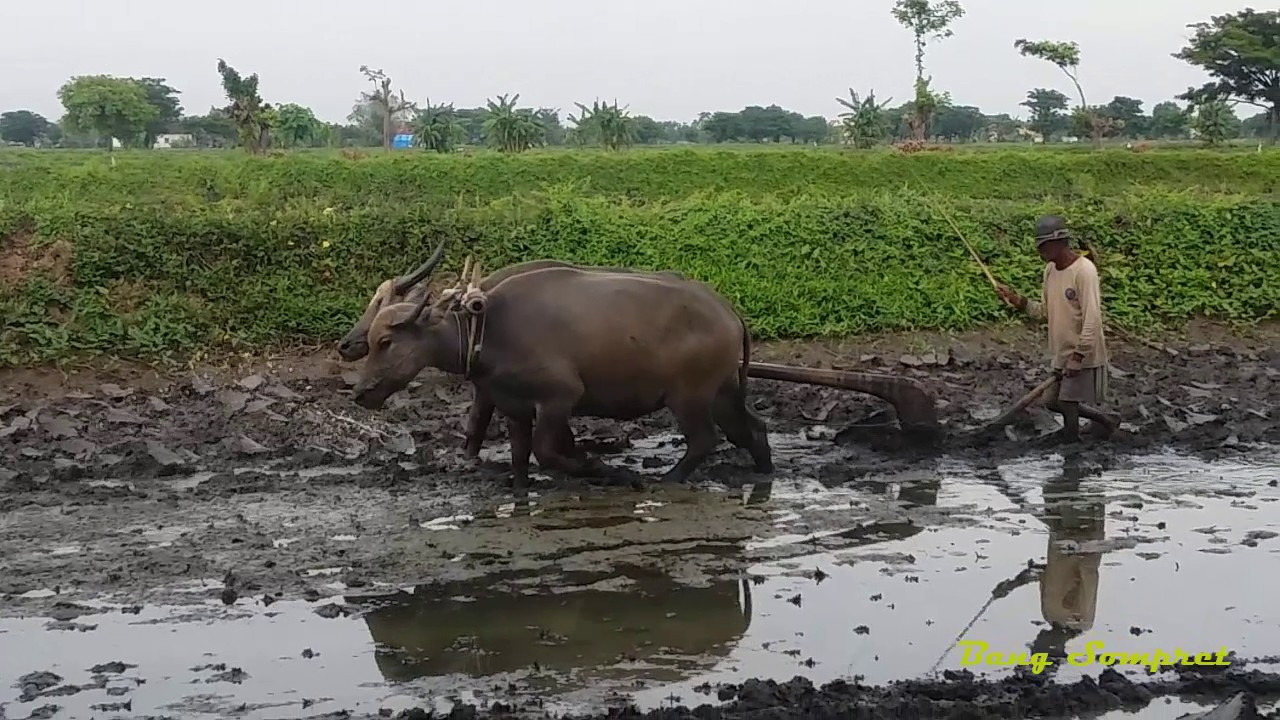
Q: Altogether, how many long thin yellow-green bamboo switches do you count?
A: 1